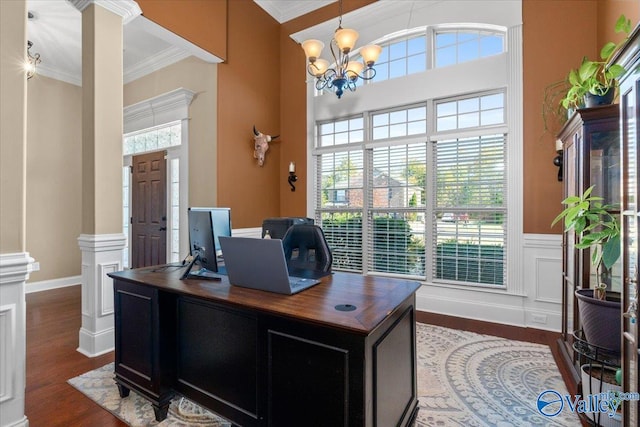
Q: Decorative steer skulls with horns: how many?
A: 1